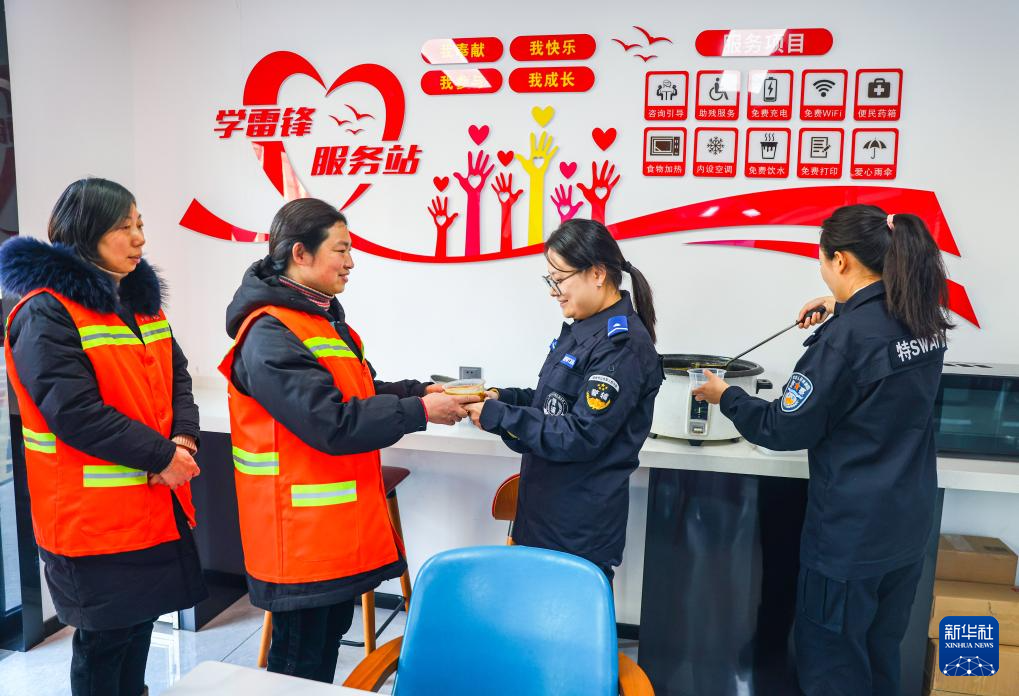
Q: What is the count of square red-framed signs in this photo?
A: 10